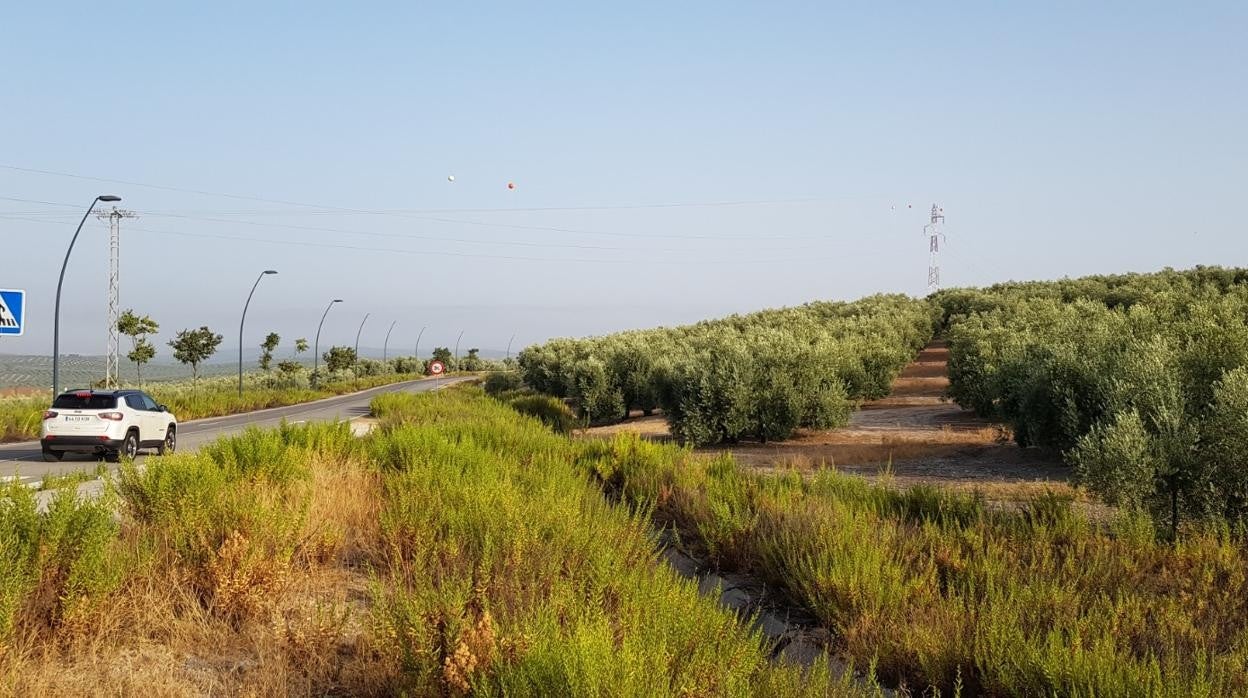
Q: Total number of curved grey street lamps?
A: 8